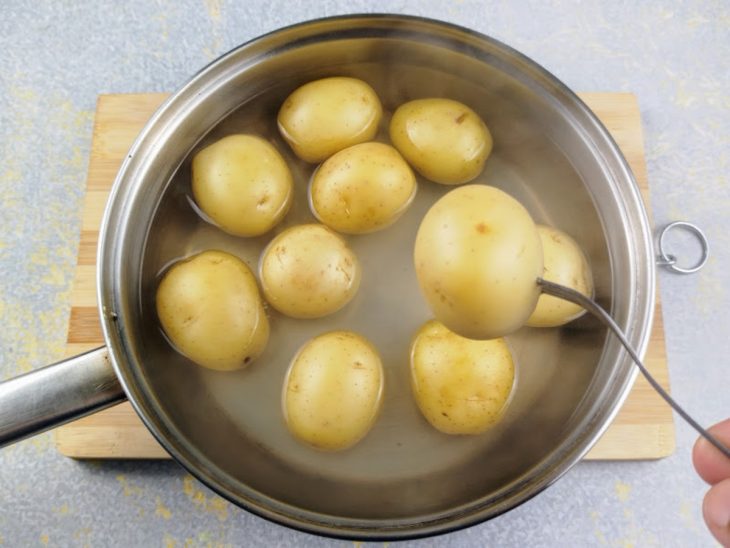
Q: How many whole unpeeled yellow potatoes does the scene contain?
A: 10